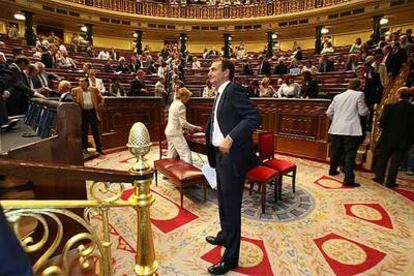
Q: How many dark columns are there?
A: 8